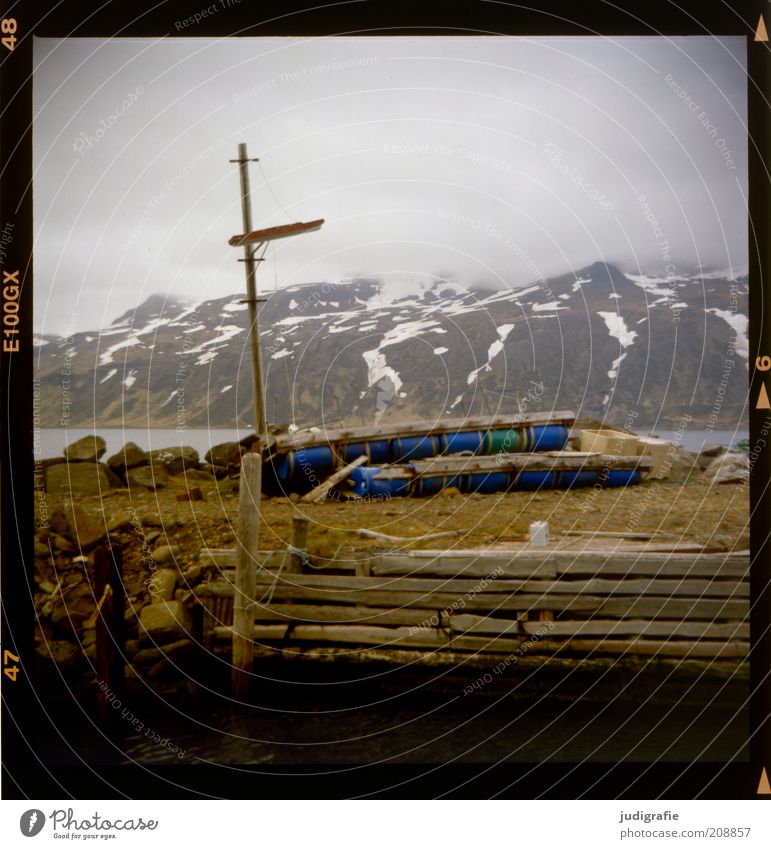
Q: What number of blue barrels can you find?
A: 11